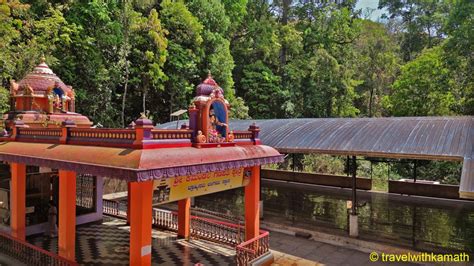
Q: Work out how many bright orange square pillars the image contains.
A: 5